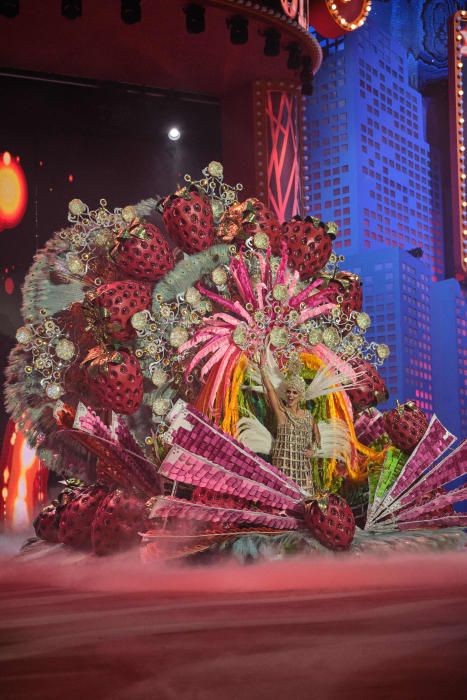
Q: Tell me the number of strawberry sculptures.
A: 13